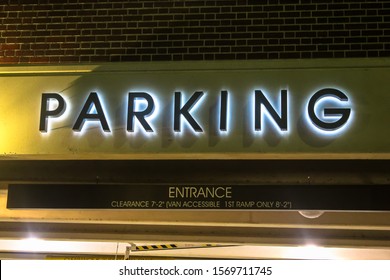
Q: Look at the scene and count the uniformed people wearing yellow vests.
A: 0